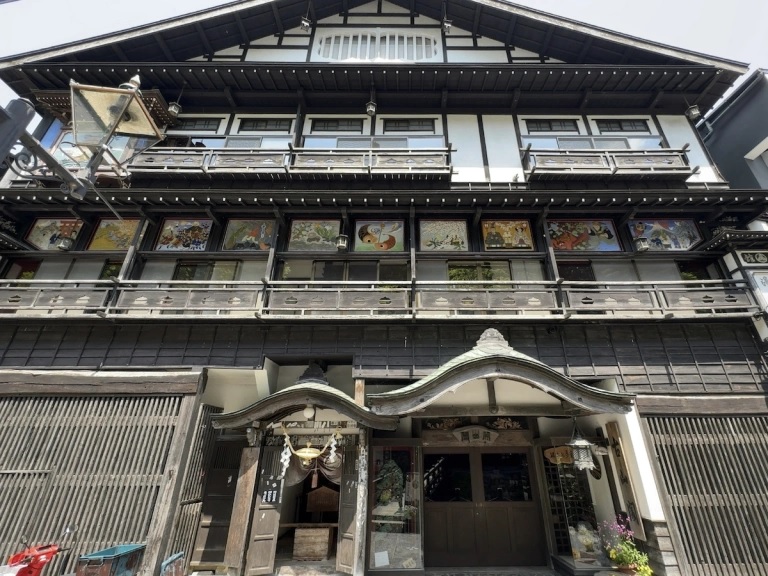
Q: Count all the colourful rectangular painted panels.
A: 10